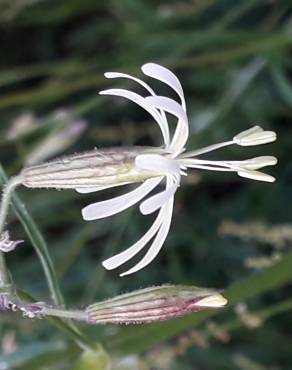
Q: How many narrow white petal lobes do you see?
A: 10